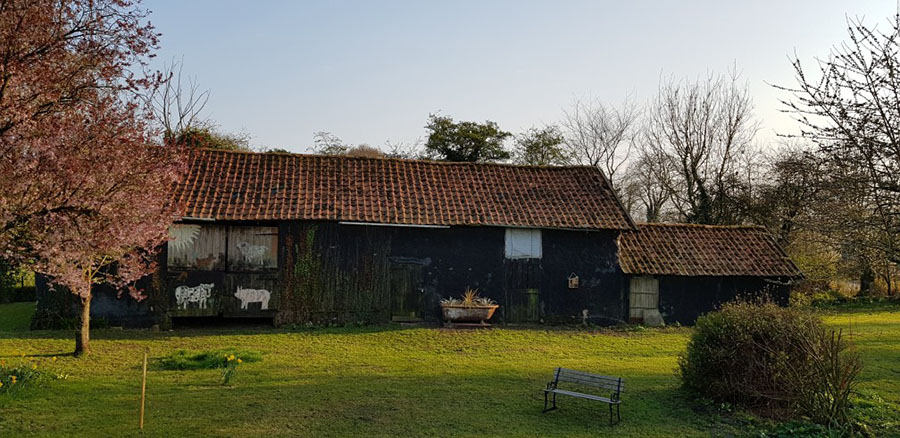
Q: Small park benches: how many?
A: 1